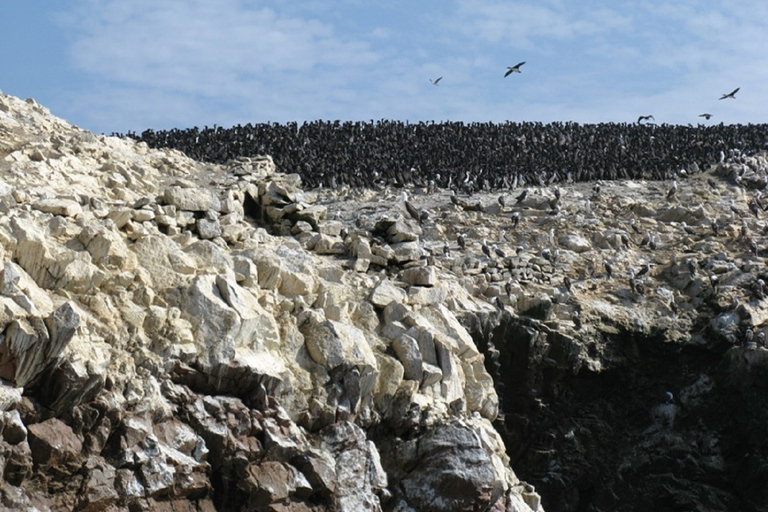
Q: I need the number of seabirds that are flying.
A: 5